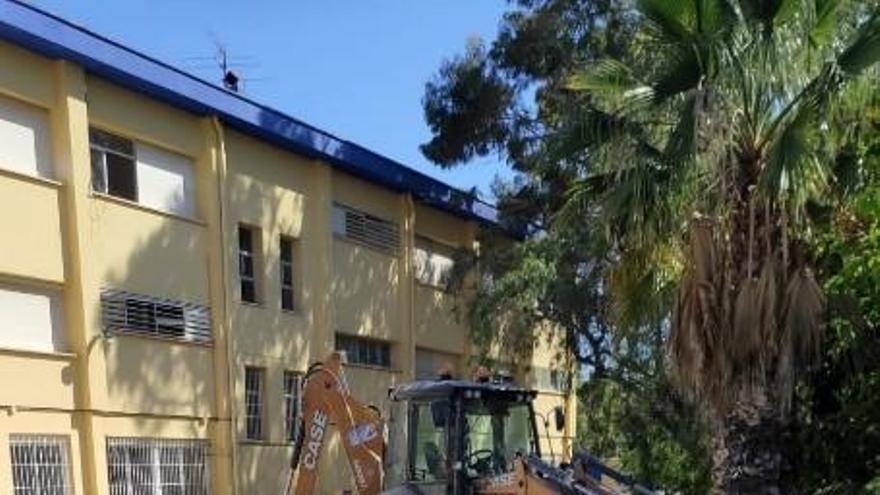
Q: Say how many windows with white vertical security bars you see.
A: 4